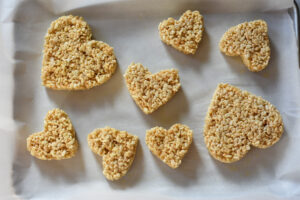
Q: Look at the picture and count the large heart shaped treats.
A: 2